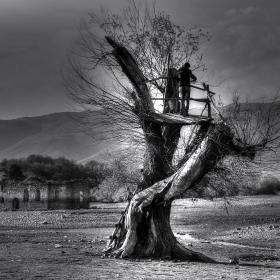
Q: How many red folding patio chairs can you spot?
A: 0